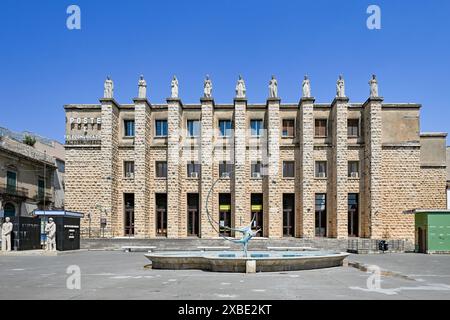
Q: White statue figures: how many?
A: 11